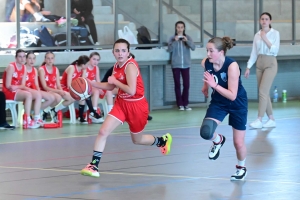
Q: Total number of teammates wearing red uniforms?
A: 6